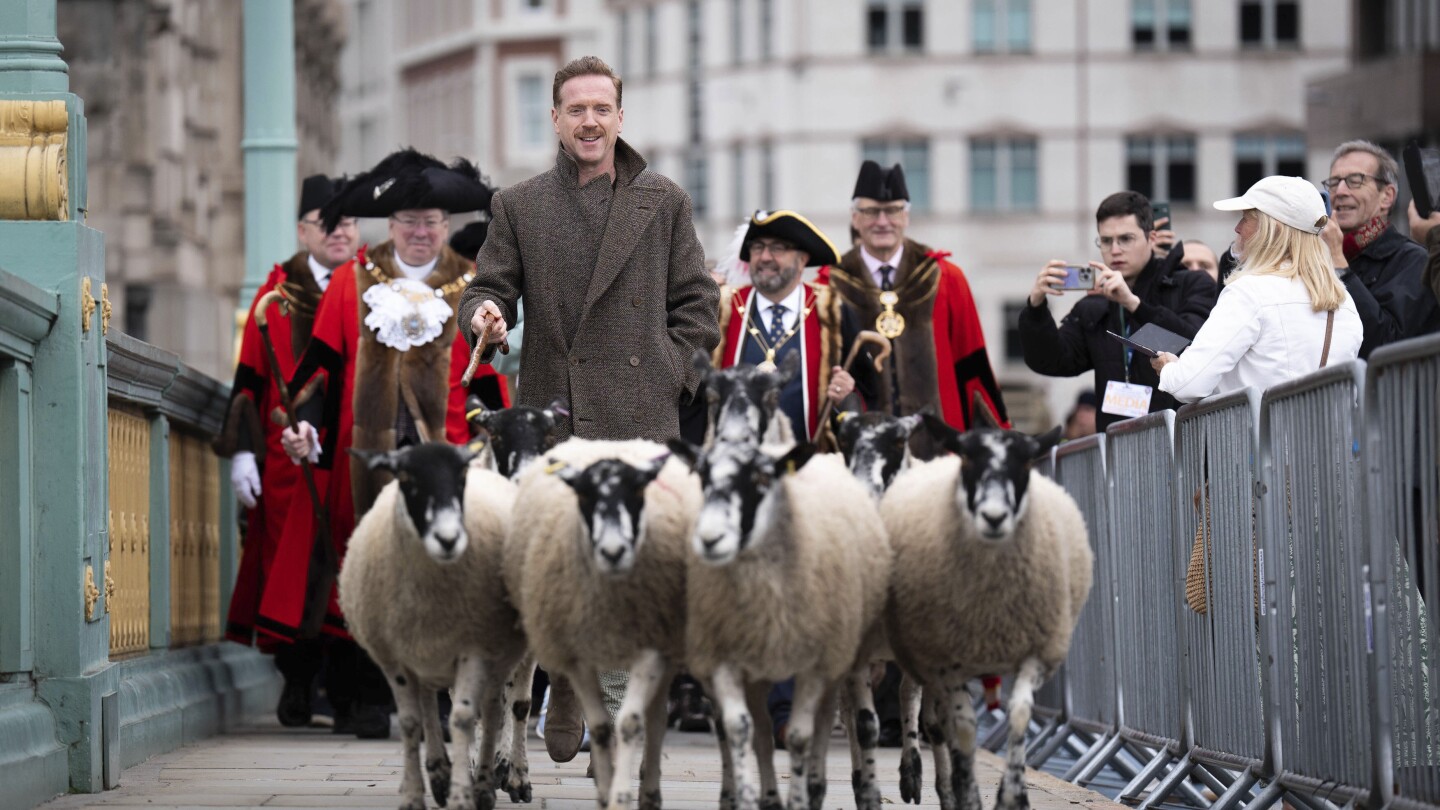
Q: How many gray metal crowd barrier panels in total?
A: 6